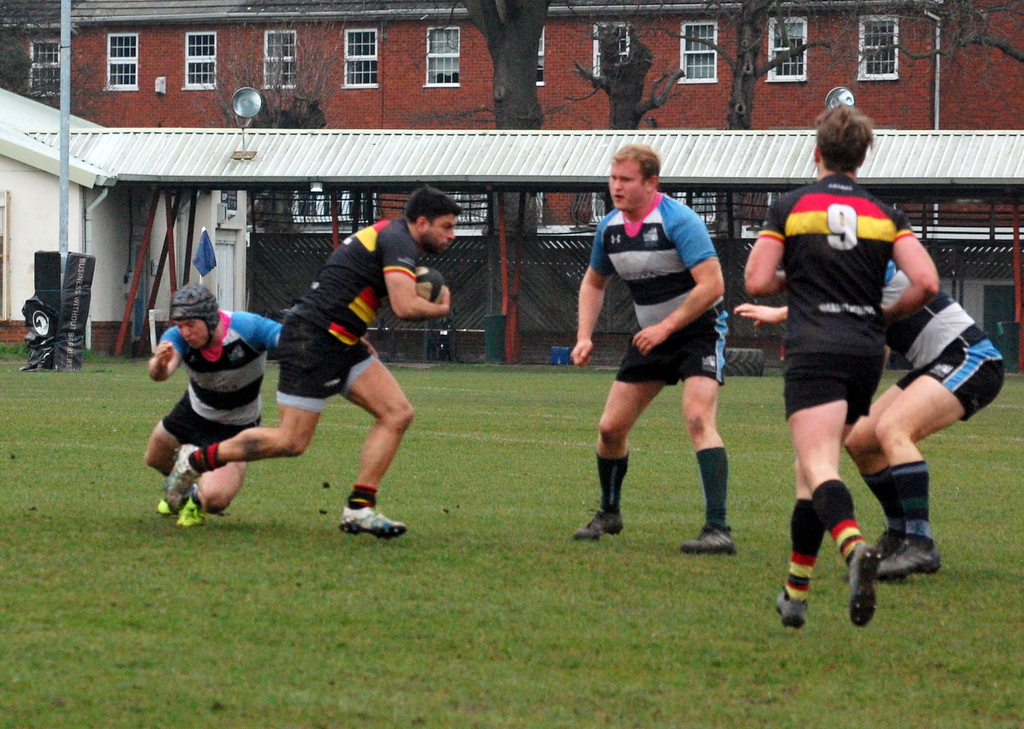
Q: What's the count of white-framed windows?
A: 11